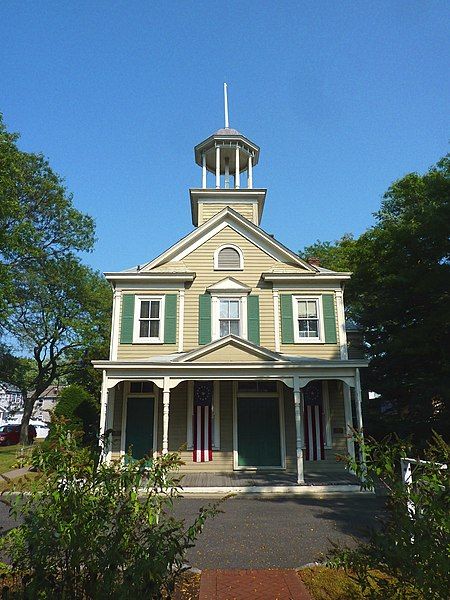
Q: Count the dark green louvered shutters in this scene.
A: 6